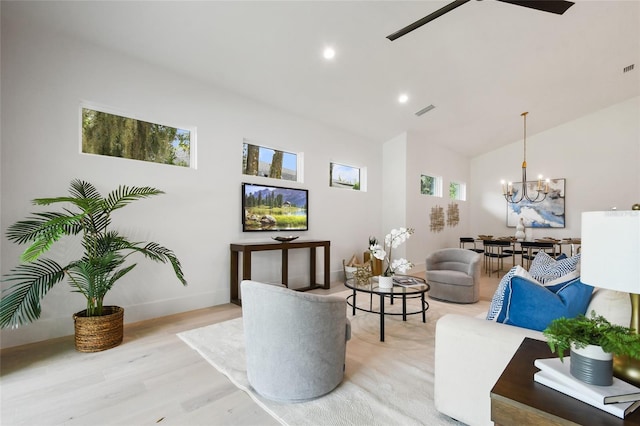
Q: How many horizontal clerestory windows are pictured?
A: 5